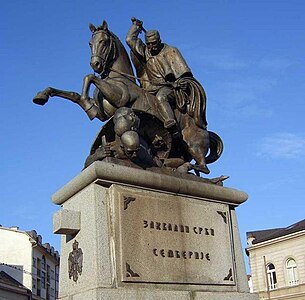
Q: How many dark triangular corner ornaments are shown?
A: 4